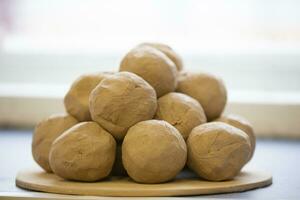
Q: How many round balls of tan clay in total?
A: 11